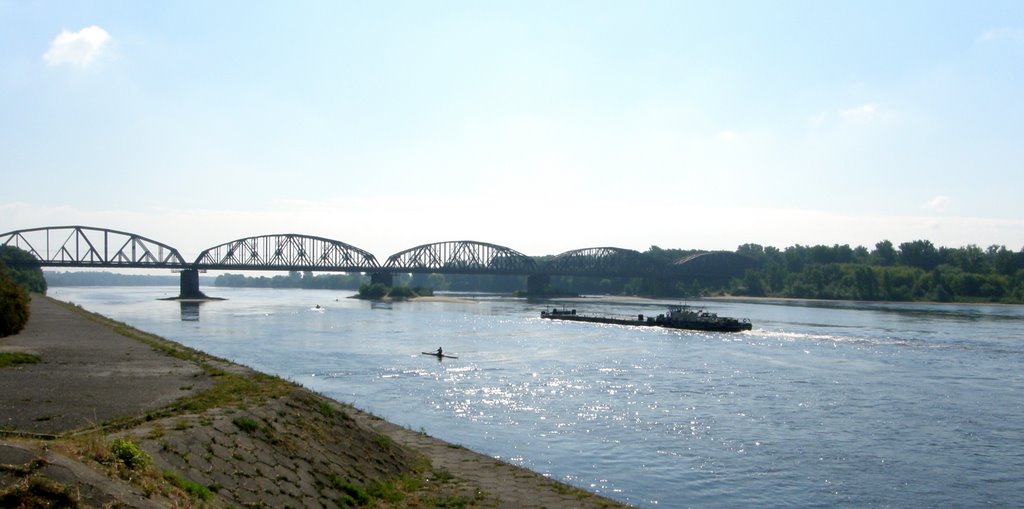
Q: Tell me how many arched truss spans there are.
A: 5